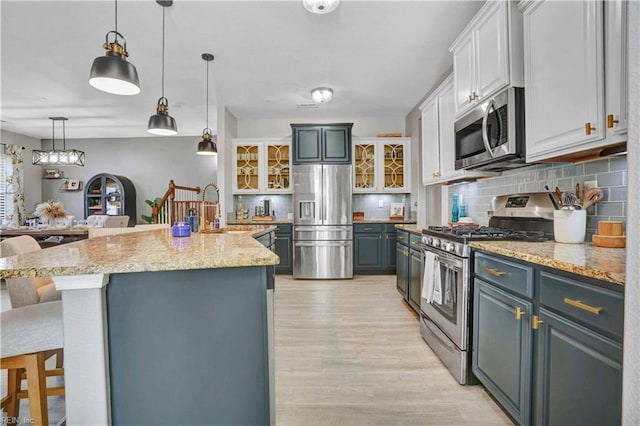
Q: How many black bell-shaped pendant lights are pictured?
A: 3